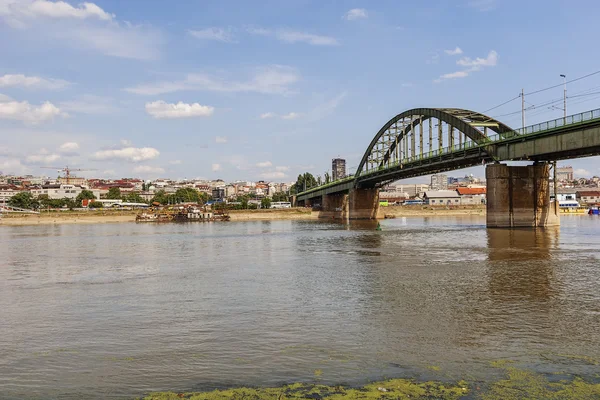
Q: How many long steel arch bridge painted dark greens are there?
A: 1